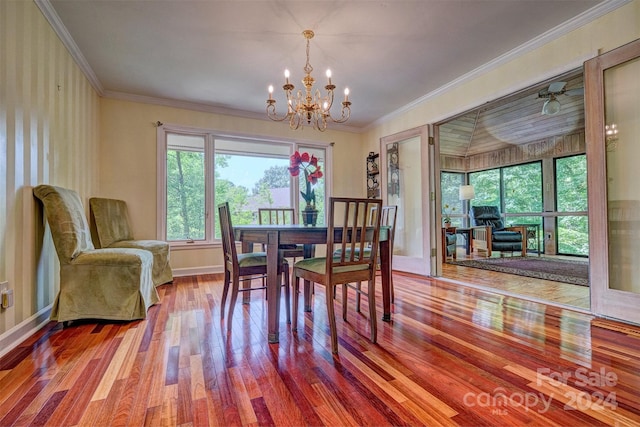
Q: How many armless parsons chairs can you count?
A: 2